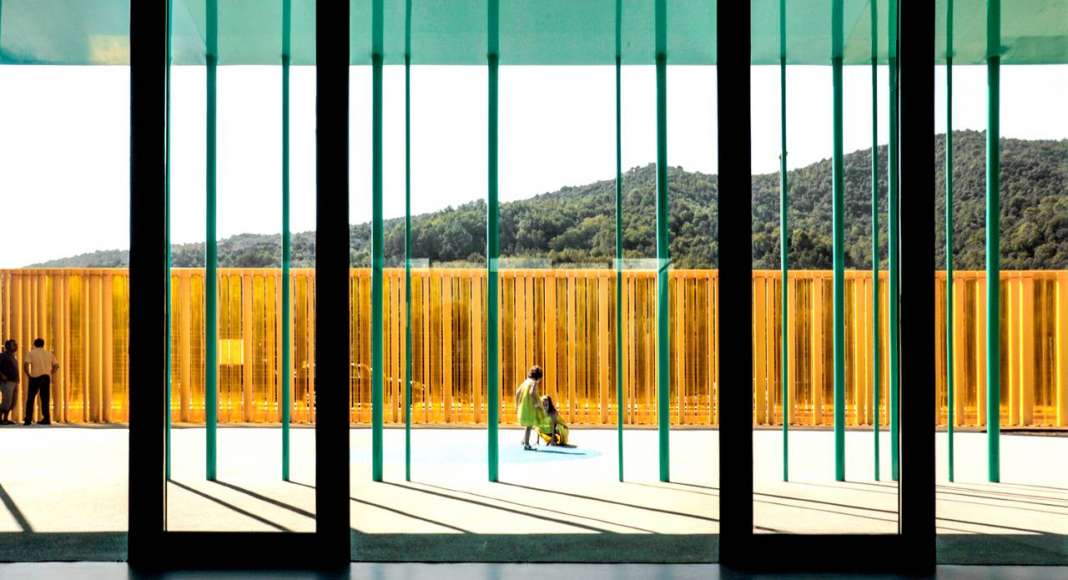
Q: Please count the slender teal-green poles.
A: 14